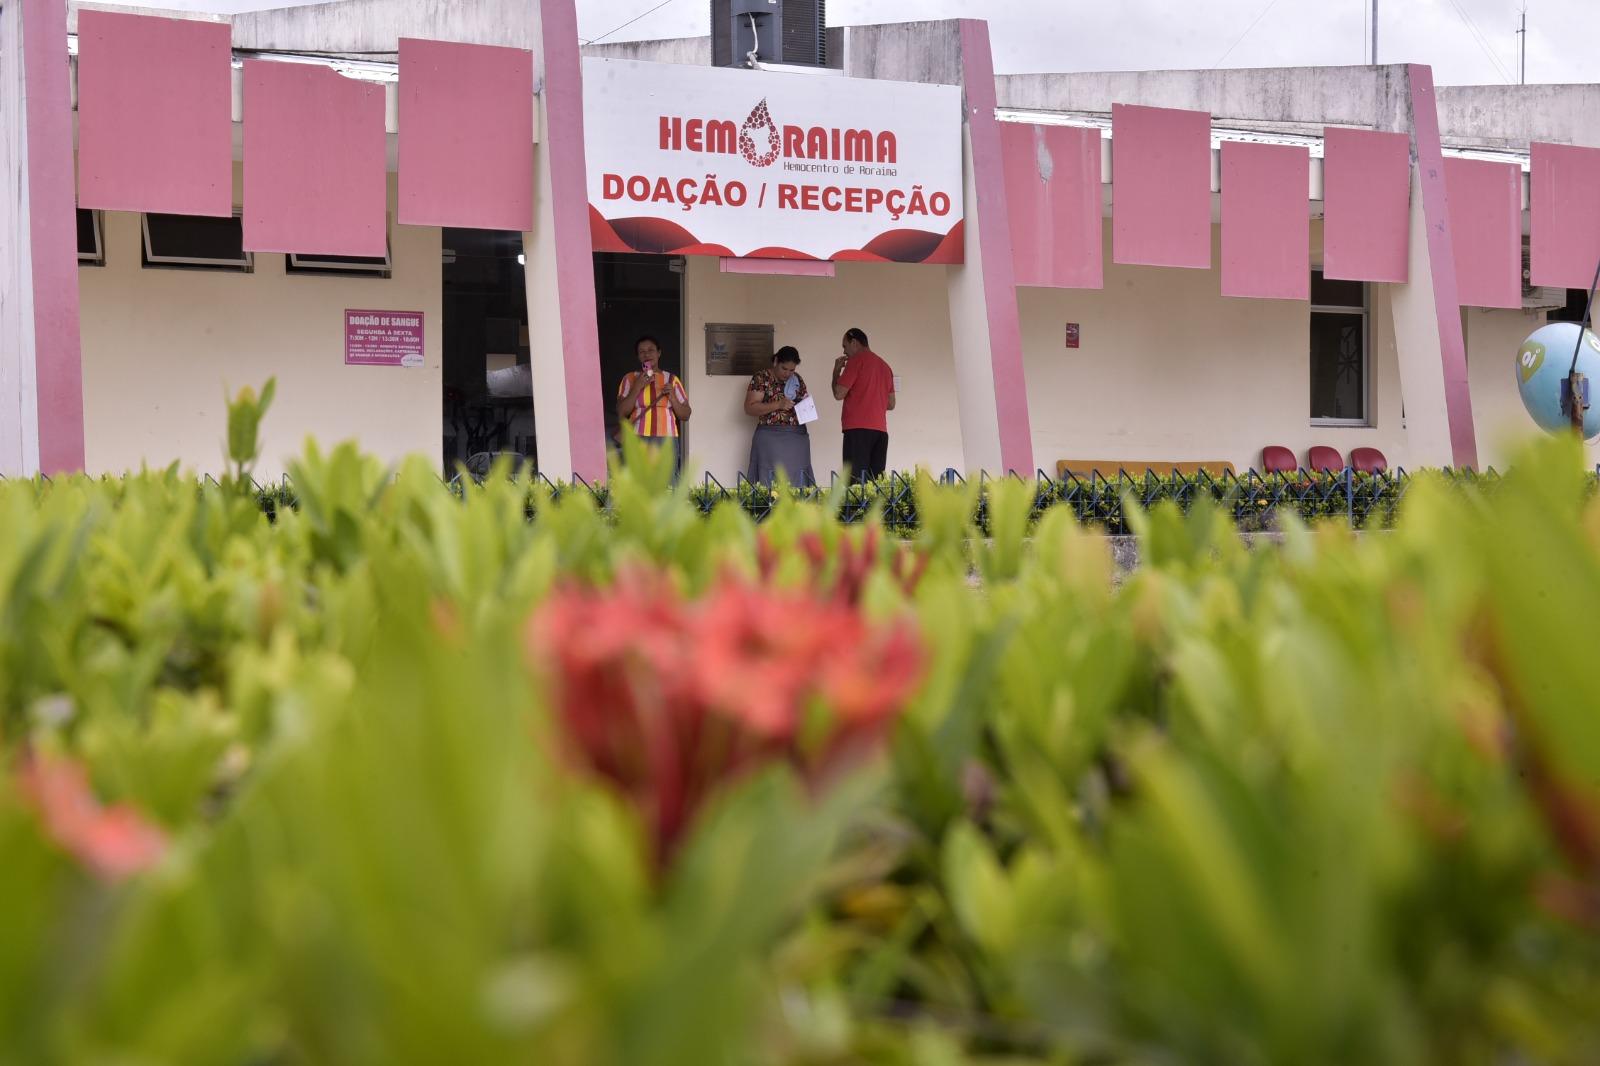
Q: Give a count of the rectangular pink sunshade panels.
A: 9